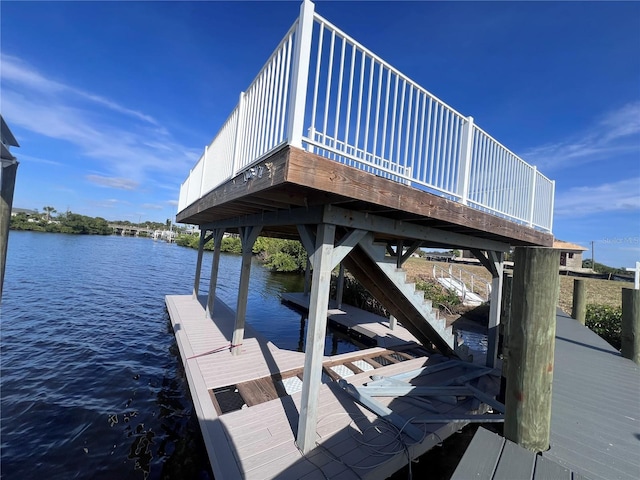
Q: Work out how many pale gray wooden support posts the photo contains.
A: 8